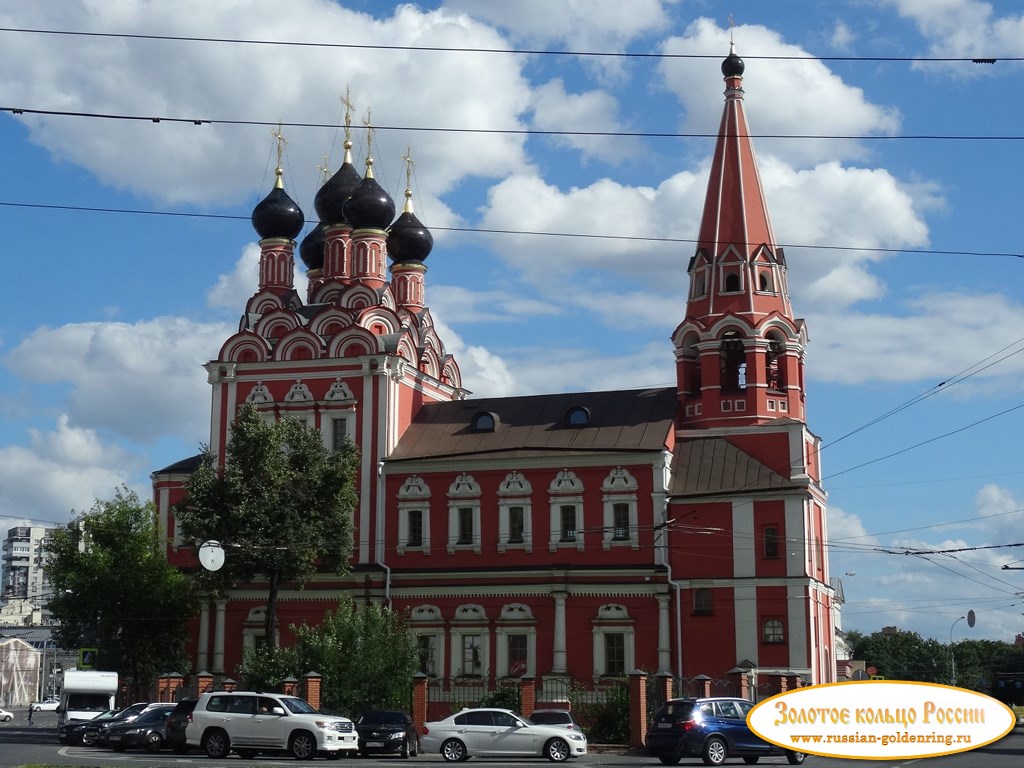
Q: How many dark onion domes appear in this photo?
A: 6